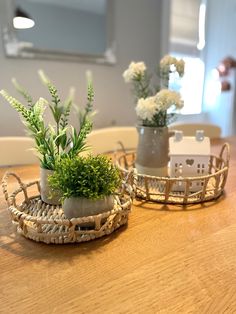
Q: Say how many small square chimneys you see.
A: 2